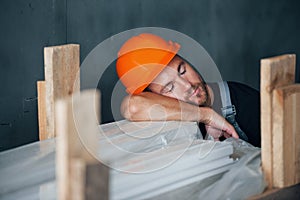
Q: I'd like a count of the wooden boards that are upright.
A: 6